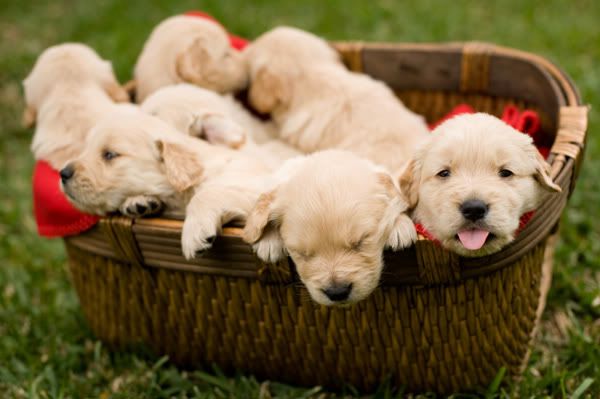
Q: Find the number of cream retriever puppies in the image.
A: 7